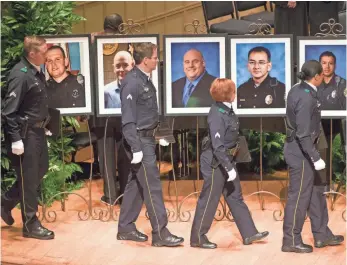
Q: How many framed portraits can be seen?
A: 5